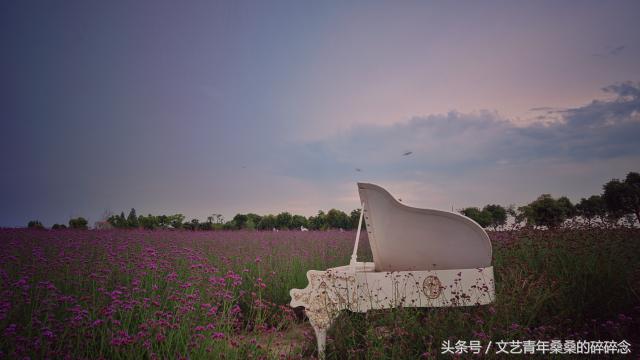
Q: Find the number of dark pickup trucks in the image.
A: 0